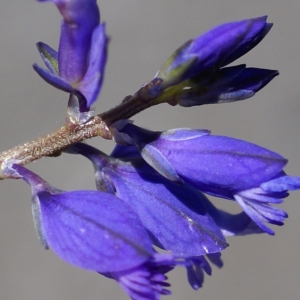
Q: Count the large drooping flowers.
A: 3